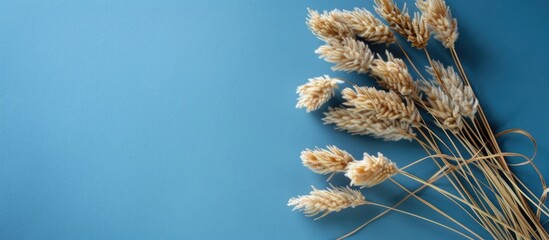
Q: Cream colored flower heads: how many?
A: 14